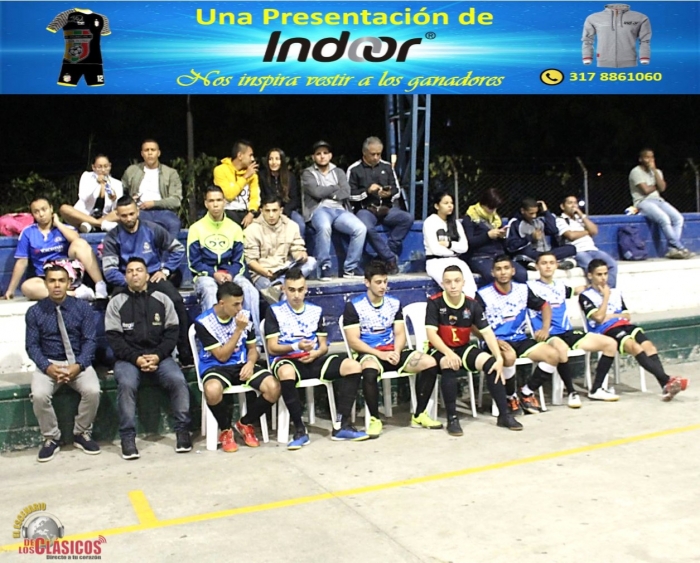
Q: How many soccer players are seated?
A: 7